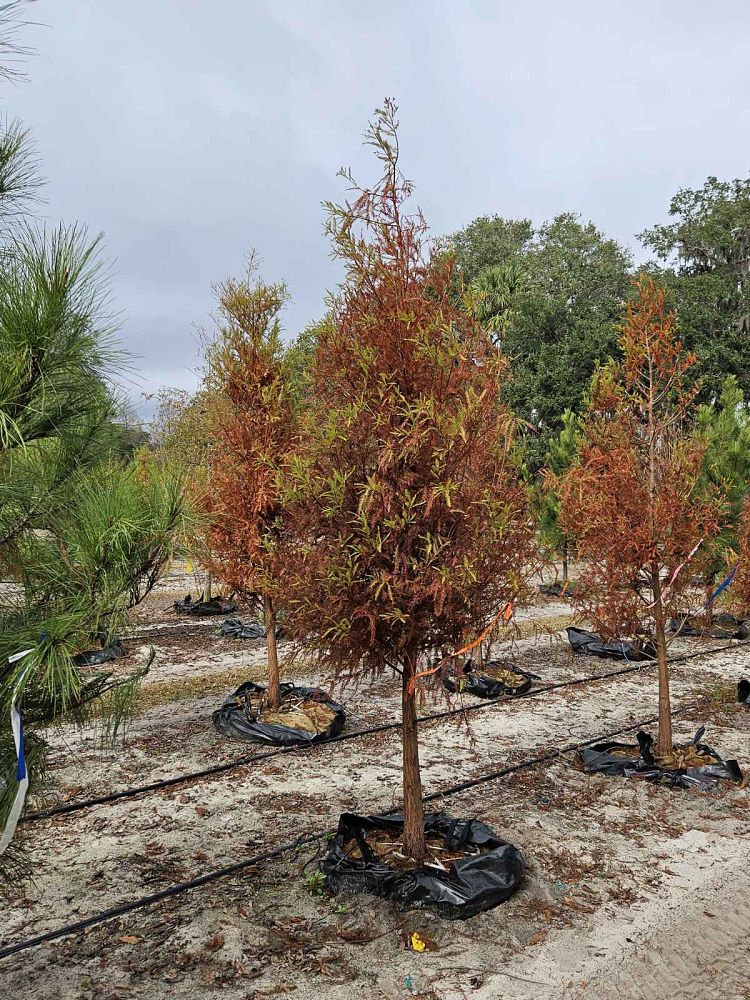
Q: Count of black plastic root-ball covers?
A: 11